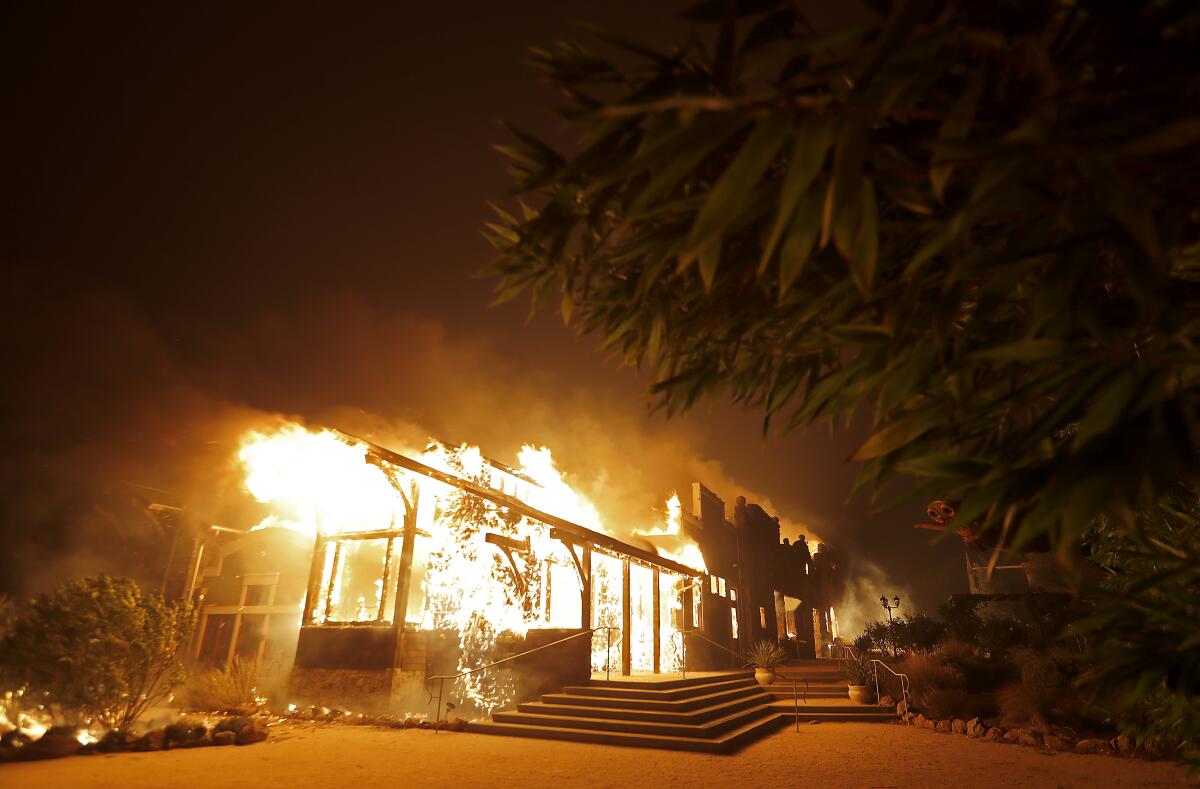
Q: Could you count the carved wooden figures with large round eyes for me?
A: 1